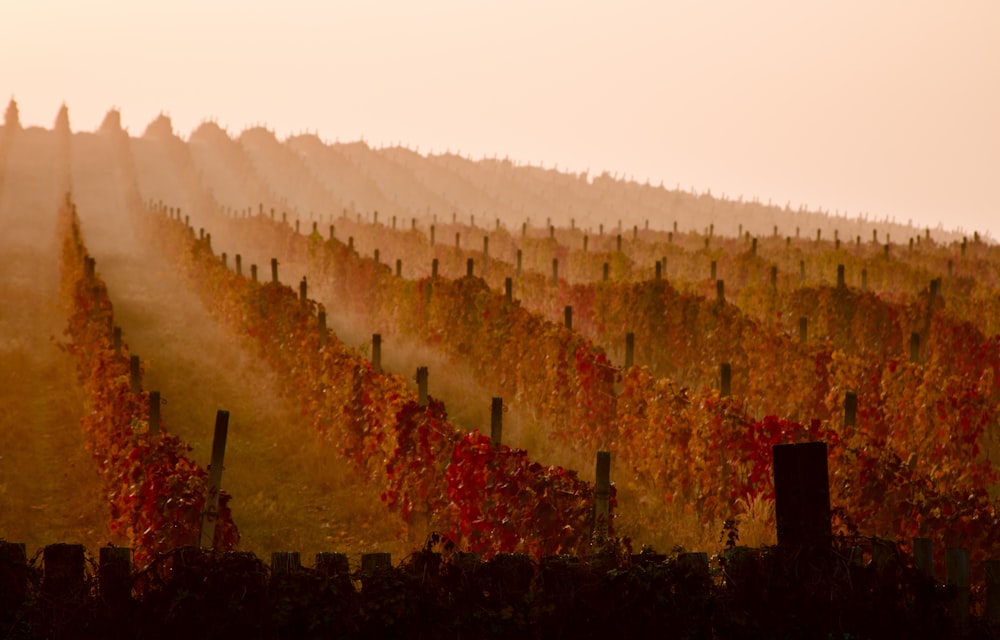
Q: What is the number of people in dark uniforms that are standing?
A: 0